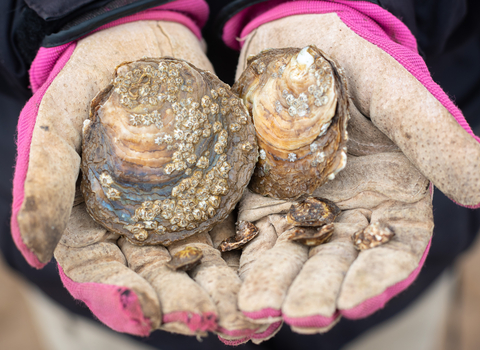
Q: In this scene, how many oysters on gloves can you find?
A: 7